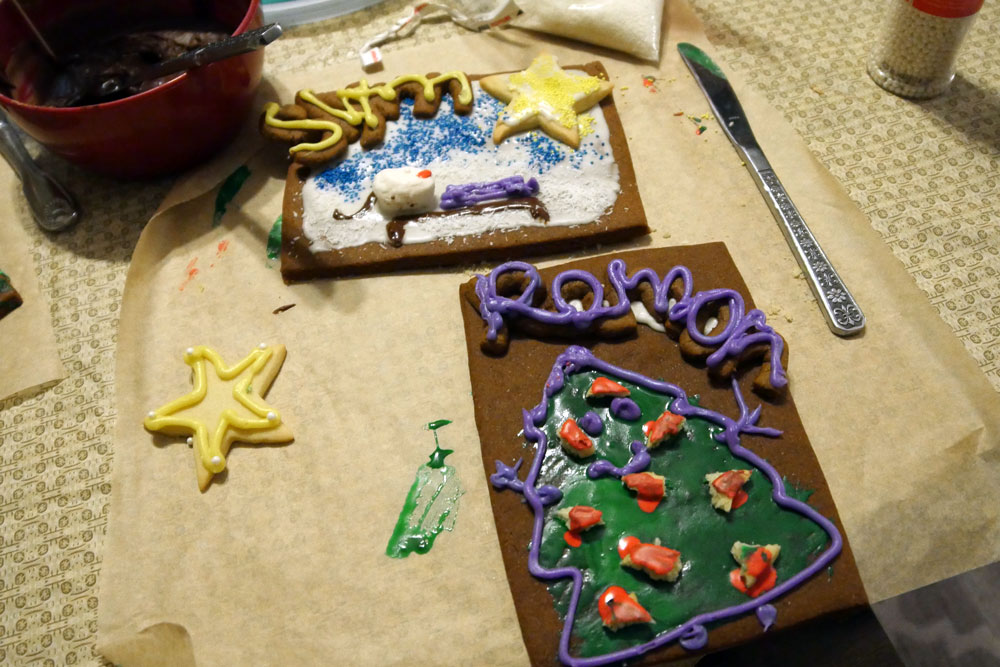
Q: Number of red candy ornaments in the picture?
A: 9